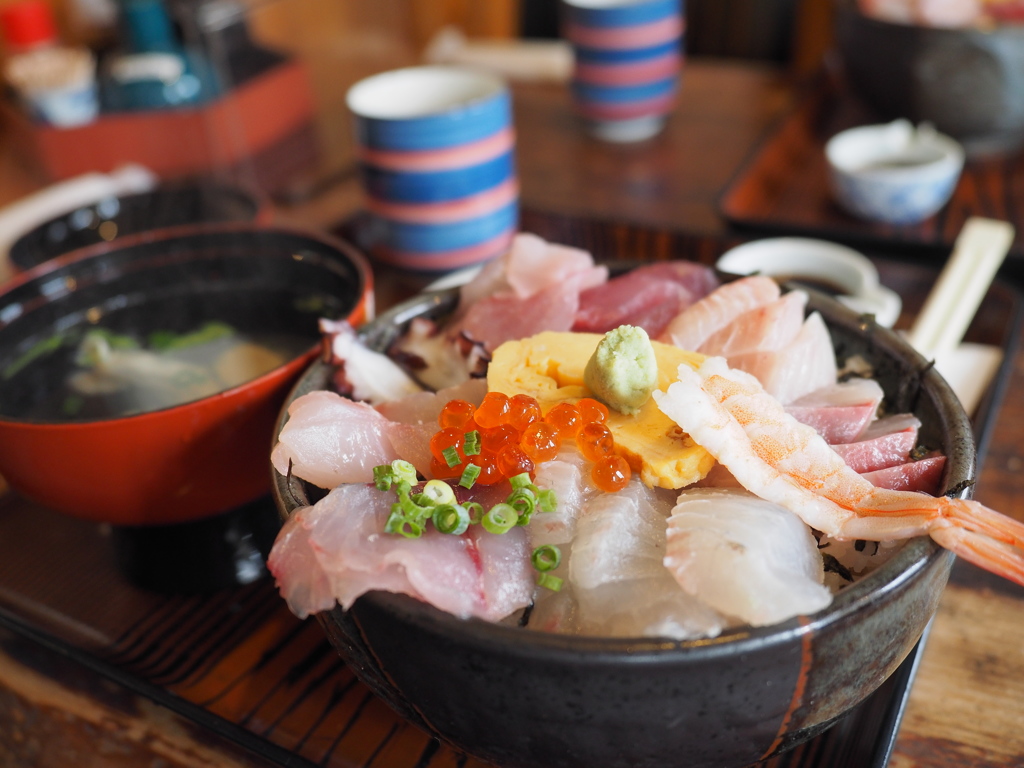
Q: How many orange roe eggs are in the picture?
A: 13